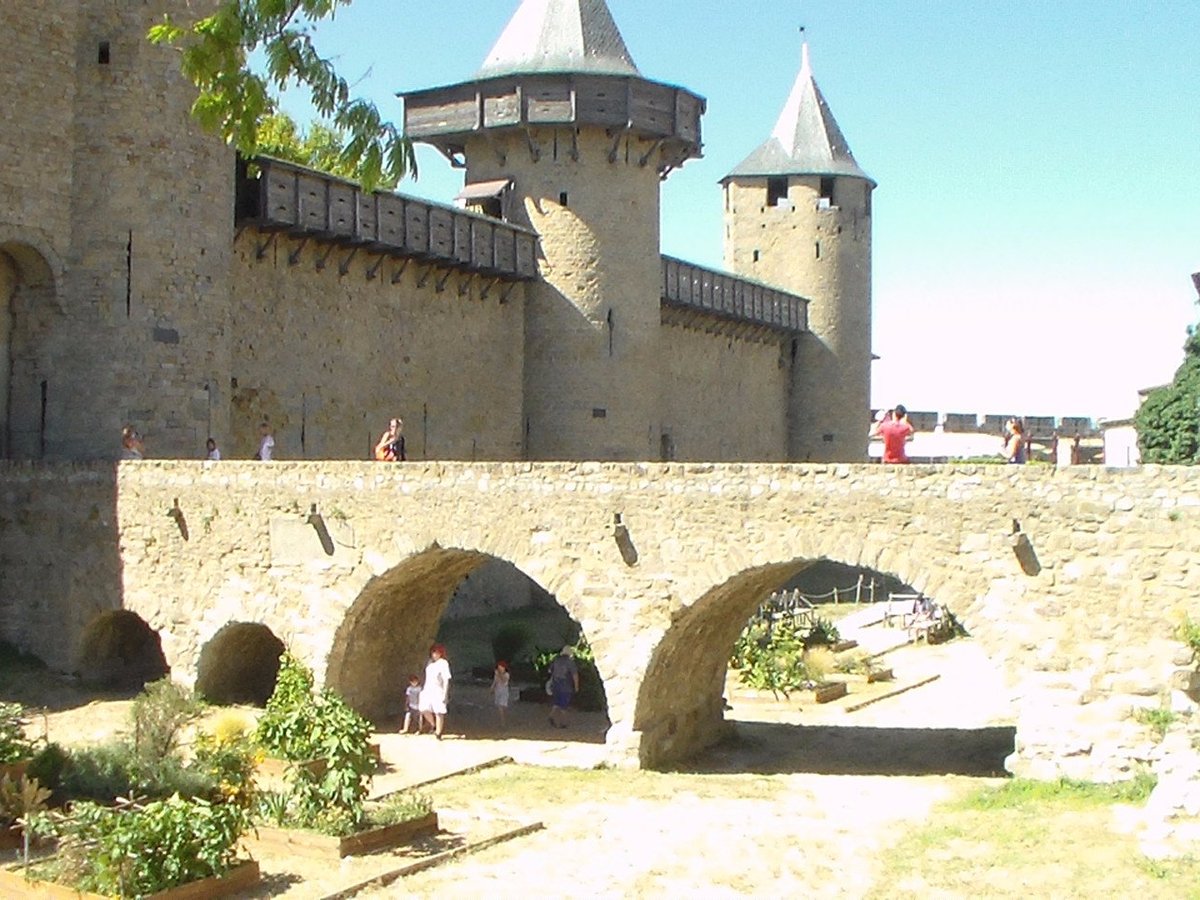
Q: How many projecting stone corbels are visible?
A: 4